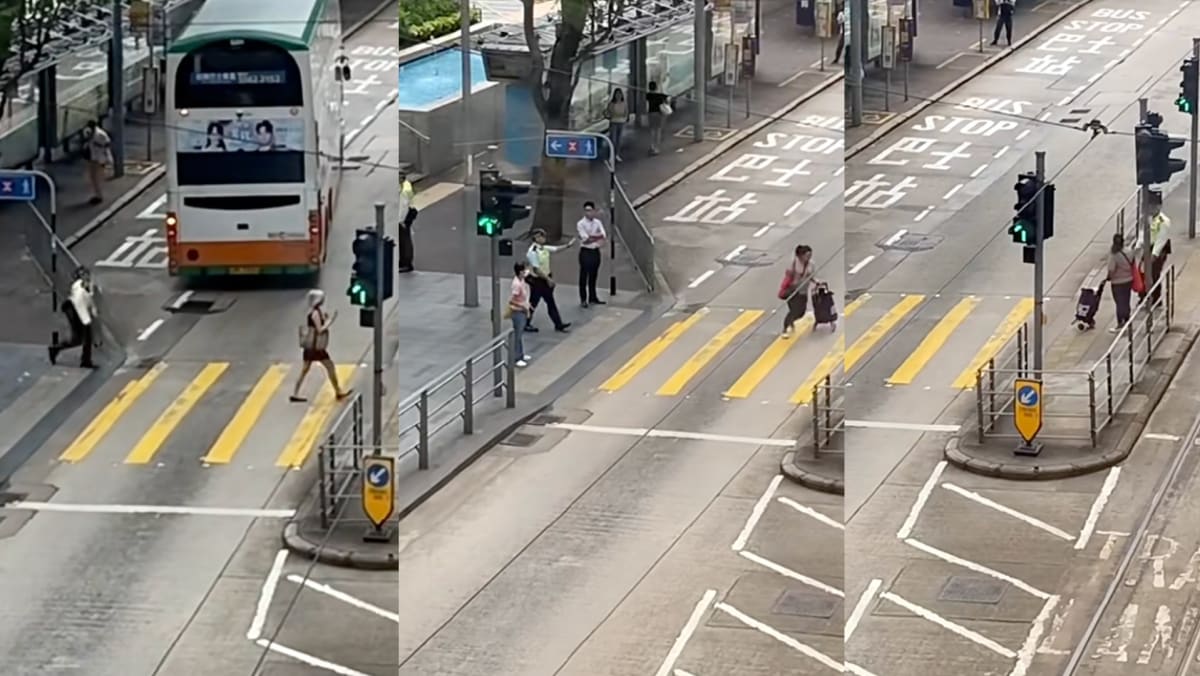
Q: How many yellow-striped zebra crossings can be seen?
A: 3